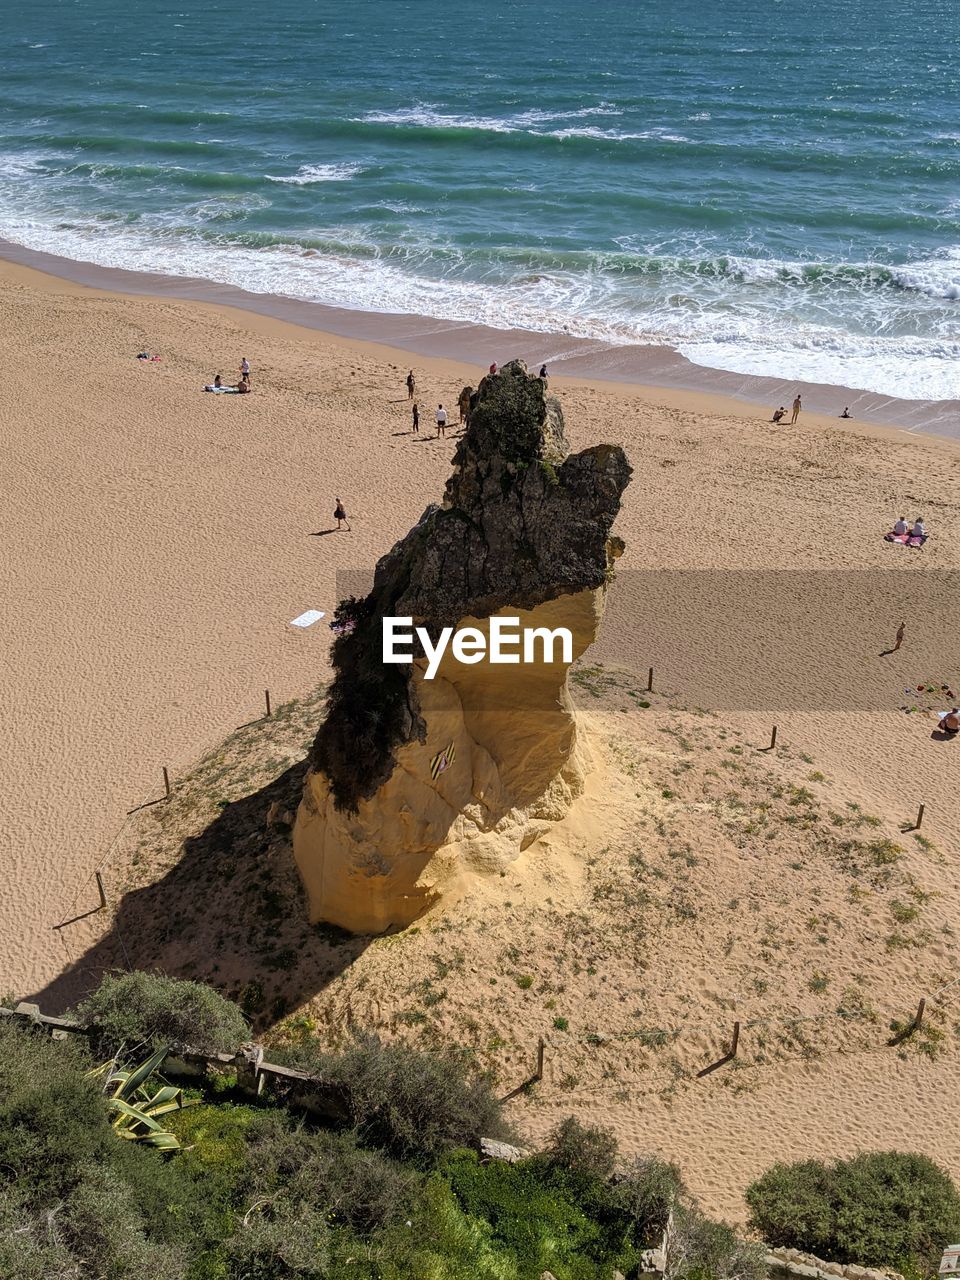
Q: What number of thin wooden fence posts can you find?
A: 9